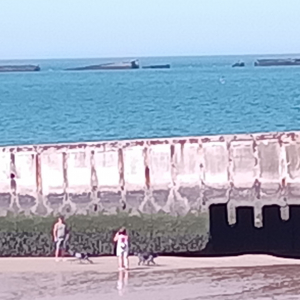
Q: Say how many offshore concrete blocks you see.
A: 5